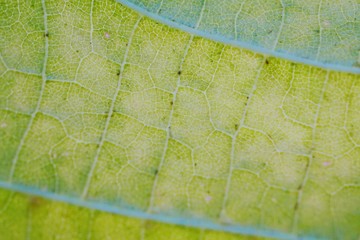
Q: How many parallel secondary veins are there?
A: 5